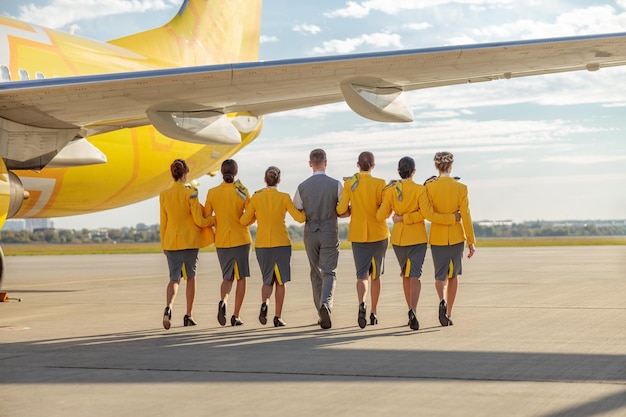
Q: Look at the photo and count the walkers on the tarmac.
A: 7